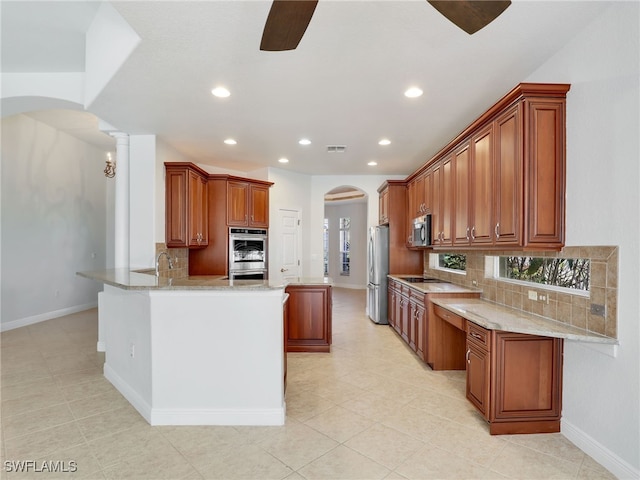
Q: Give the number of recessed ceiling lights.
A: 7